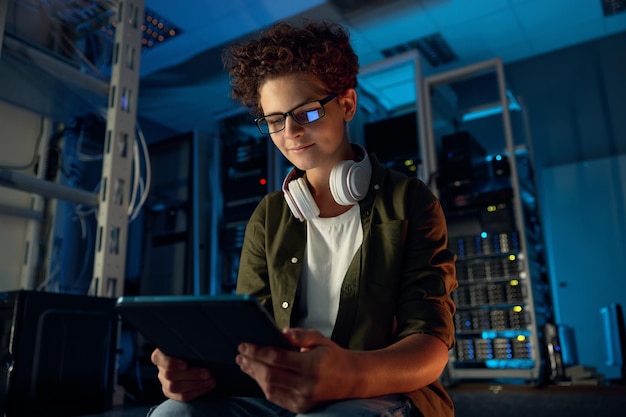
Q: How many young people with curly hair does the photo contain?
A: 1